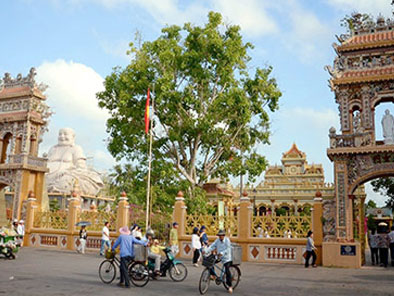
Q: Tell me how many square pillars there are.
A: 6